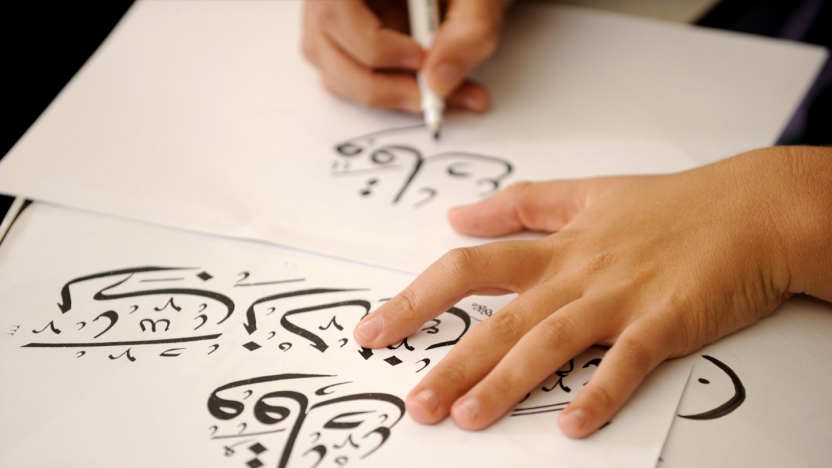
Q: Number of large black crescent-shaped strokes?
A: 1